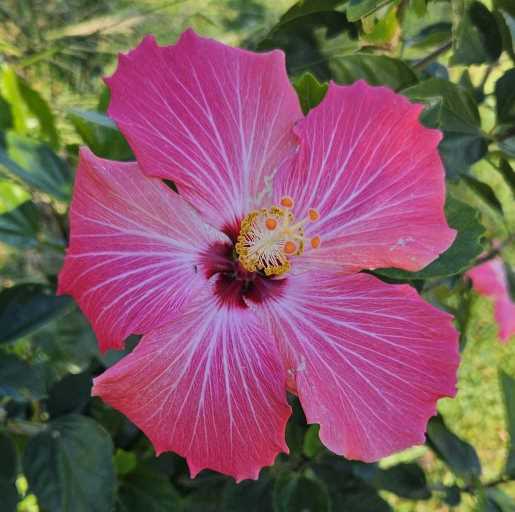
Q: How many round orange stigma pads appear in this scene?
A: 5